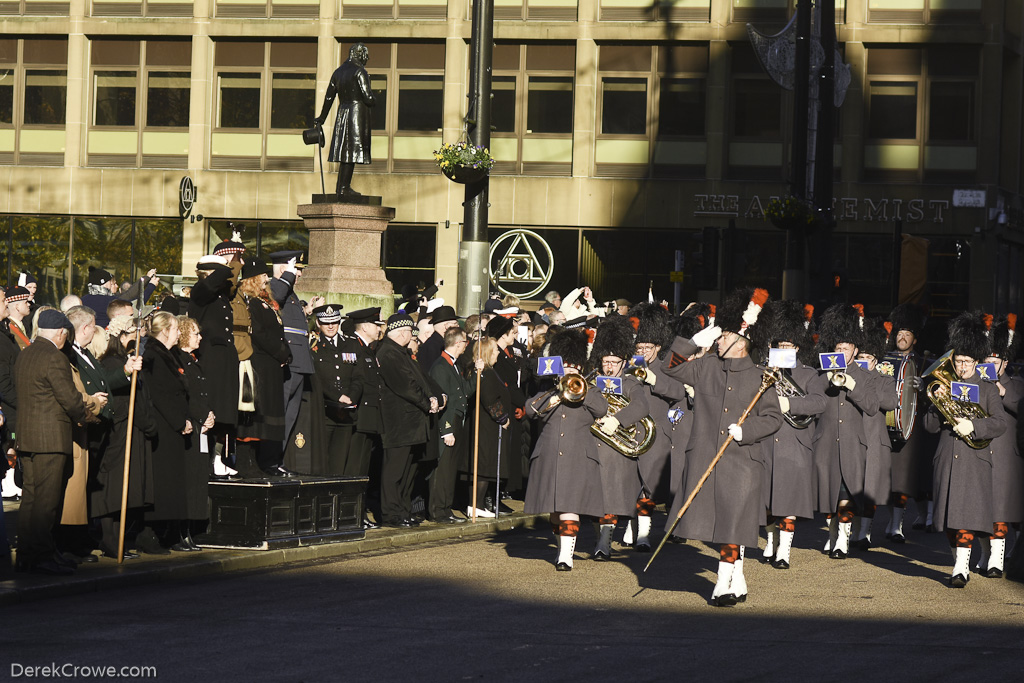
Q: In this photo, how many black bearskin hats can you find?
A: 13